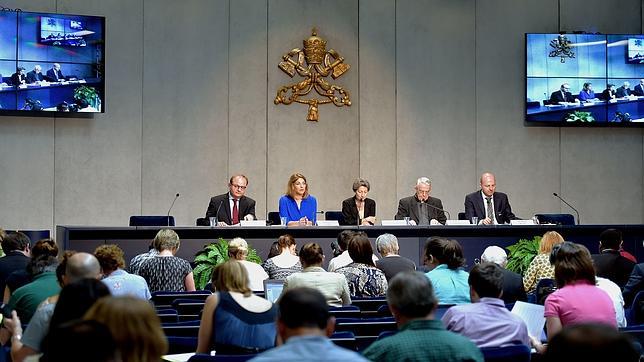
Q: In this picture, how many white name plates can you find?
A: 5